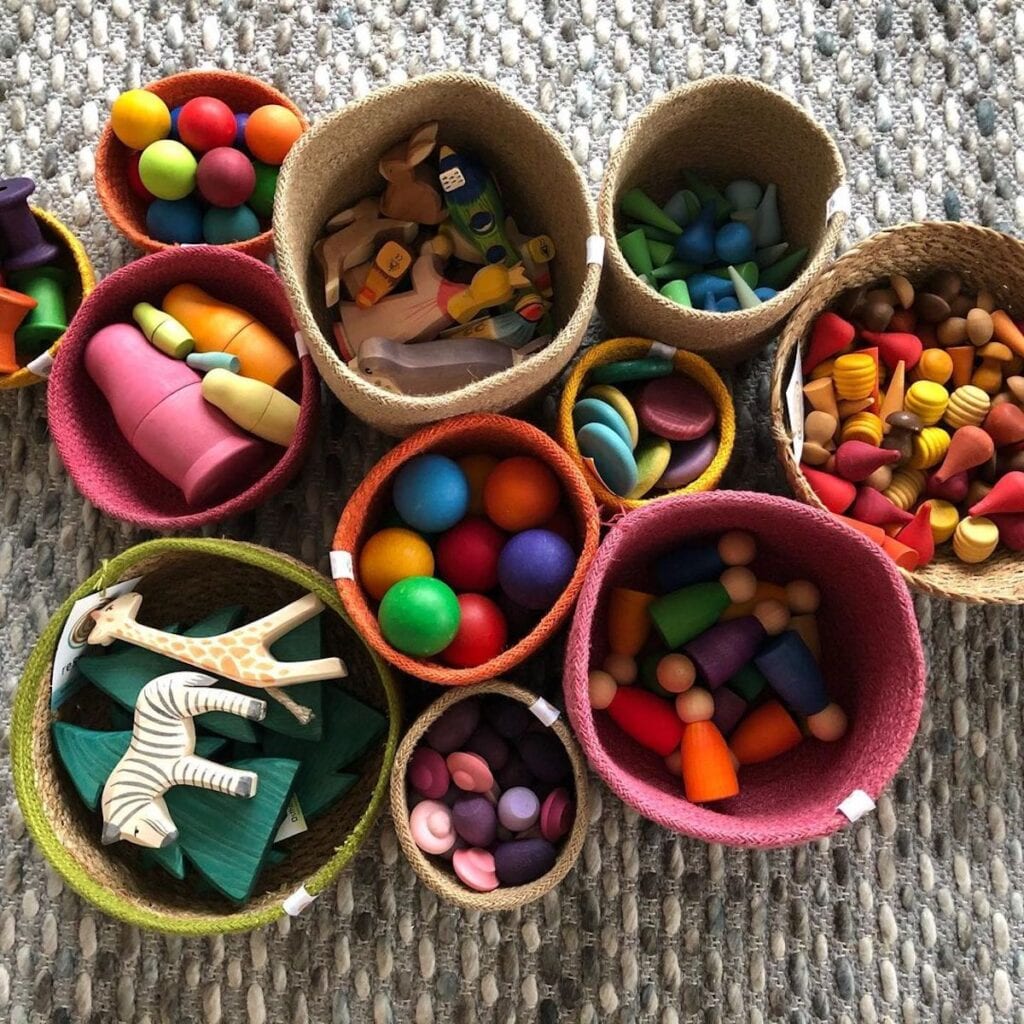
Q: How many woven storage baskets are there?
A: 11